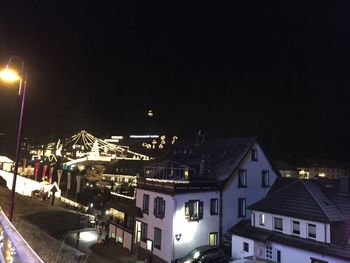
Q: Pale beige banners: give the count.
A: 3